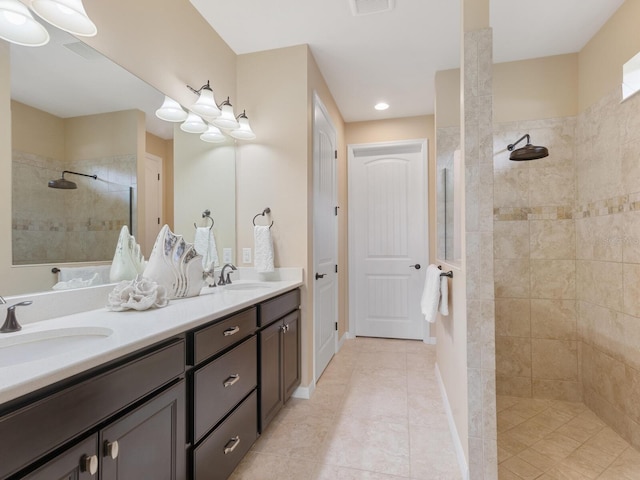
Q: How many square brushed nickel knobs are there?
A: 4